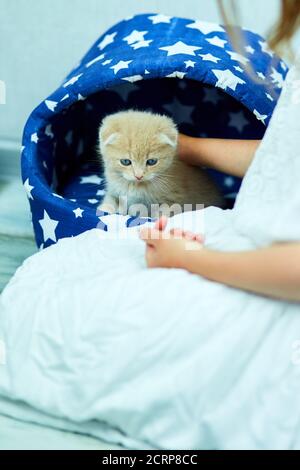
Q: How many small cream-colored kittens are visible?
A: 1